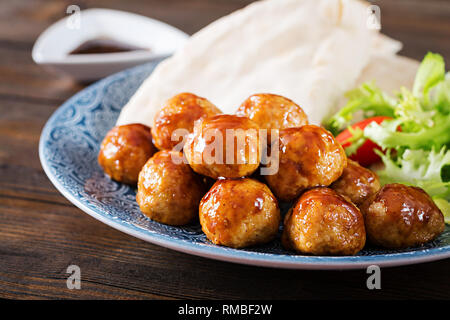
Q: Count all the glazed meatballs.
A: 10